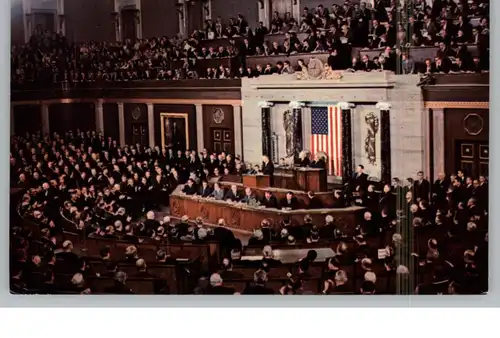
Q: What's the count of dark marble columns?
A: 4